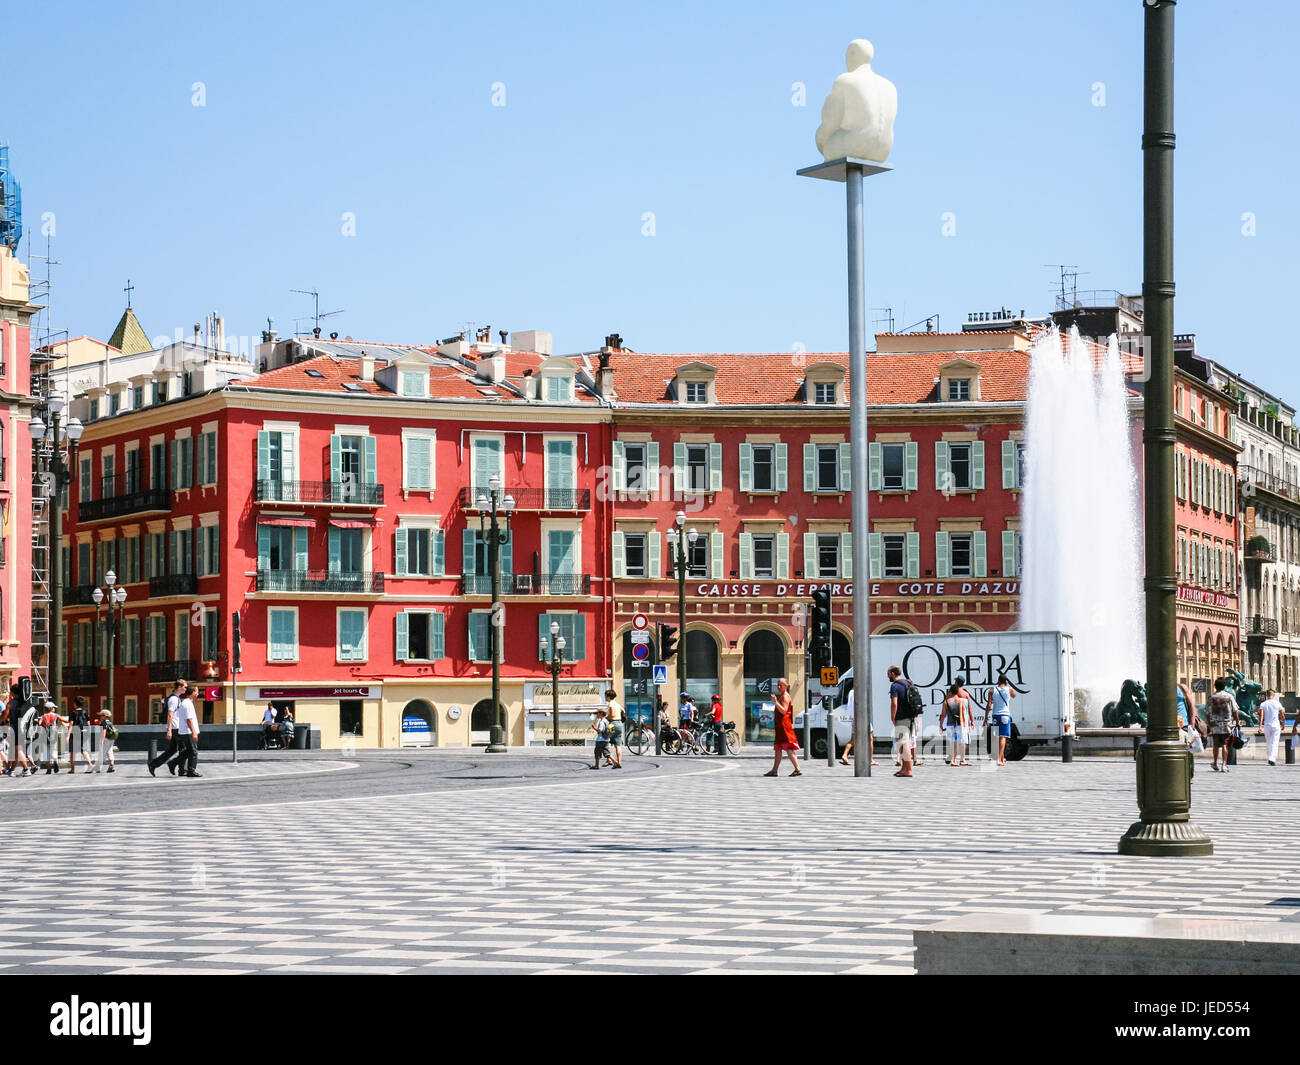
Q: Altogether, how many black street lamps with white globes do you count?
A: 5